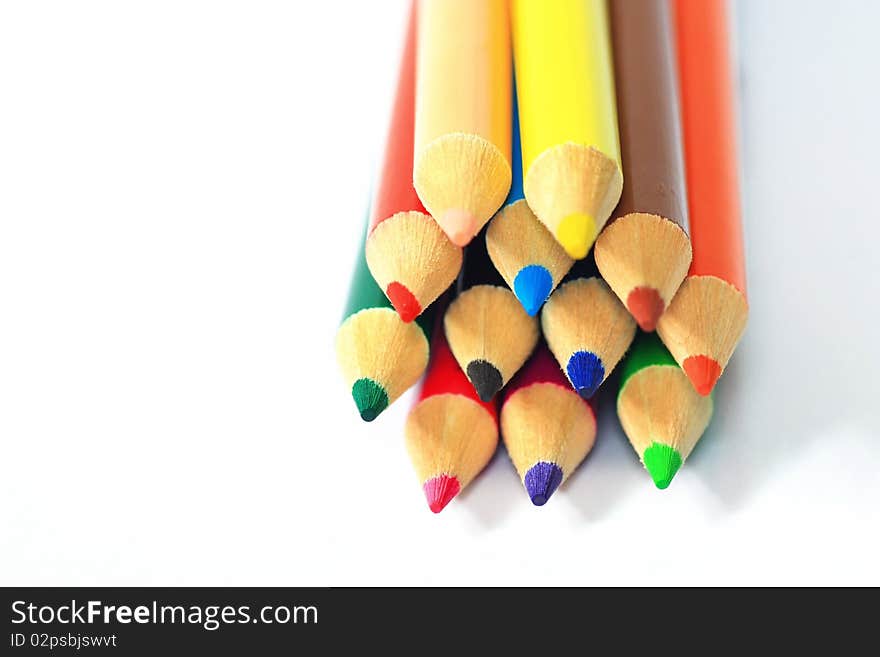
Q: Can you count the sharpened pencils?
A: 12